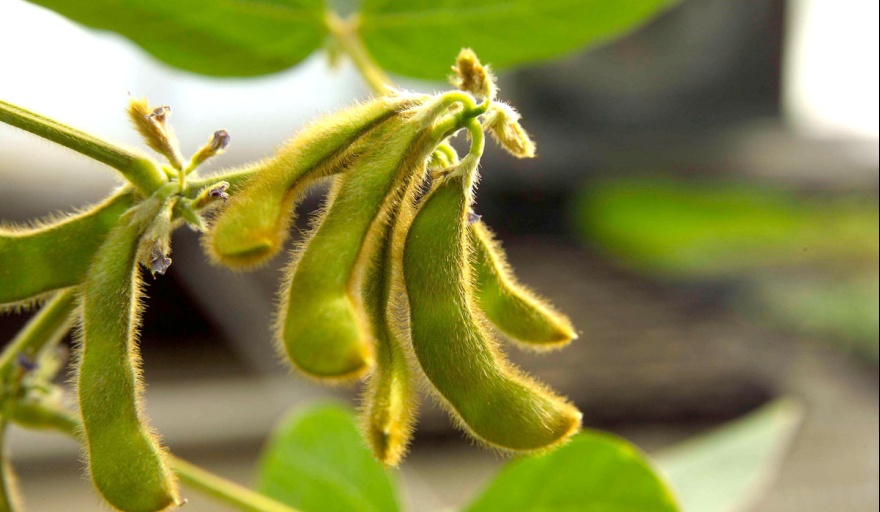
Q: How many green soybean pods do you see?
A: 7